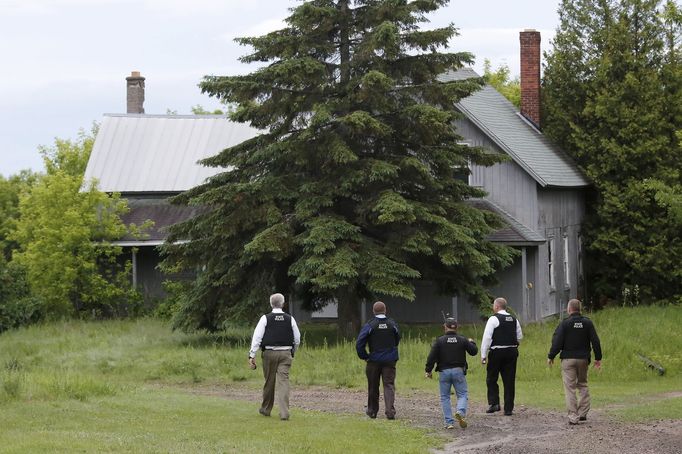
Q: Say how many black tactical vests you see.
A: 5